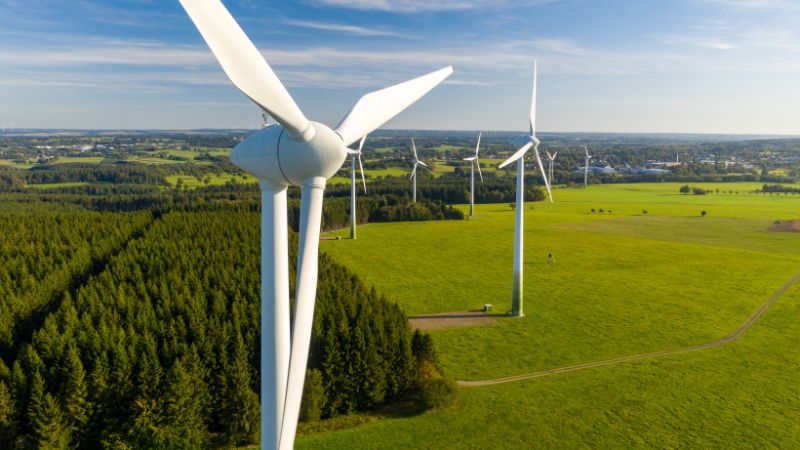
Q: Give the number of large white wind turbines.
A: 7